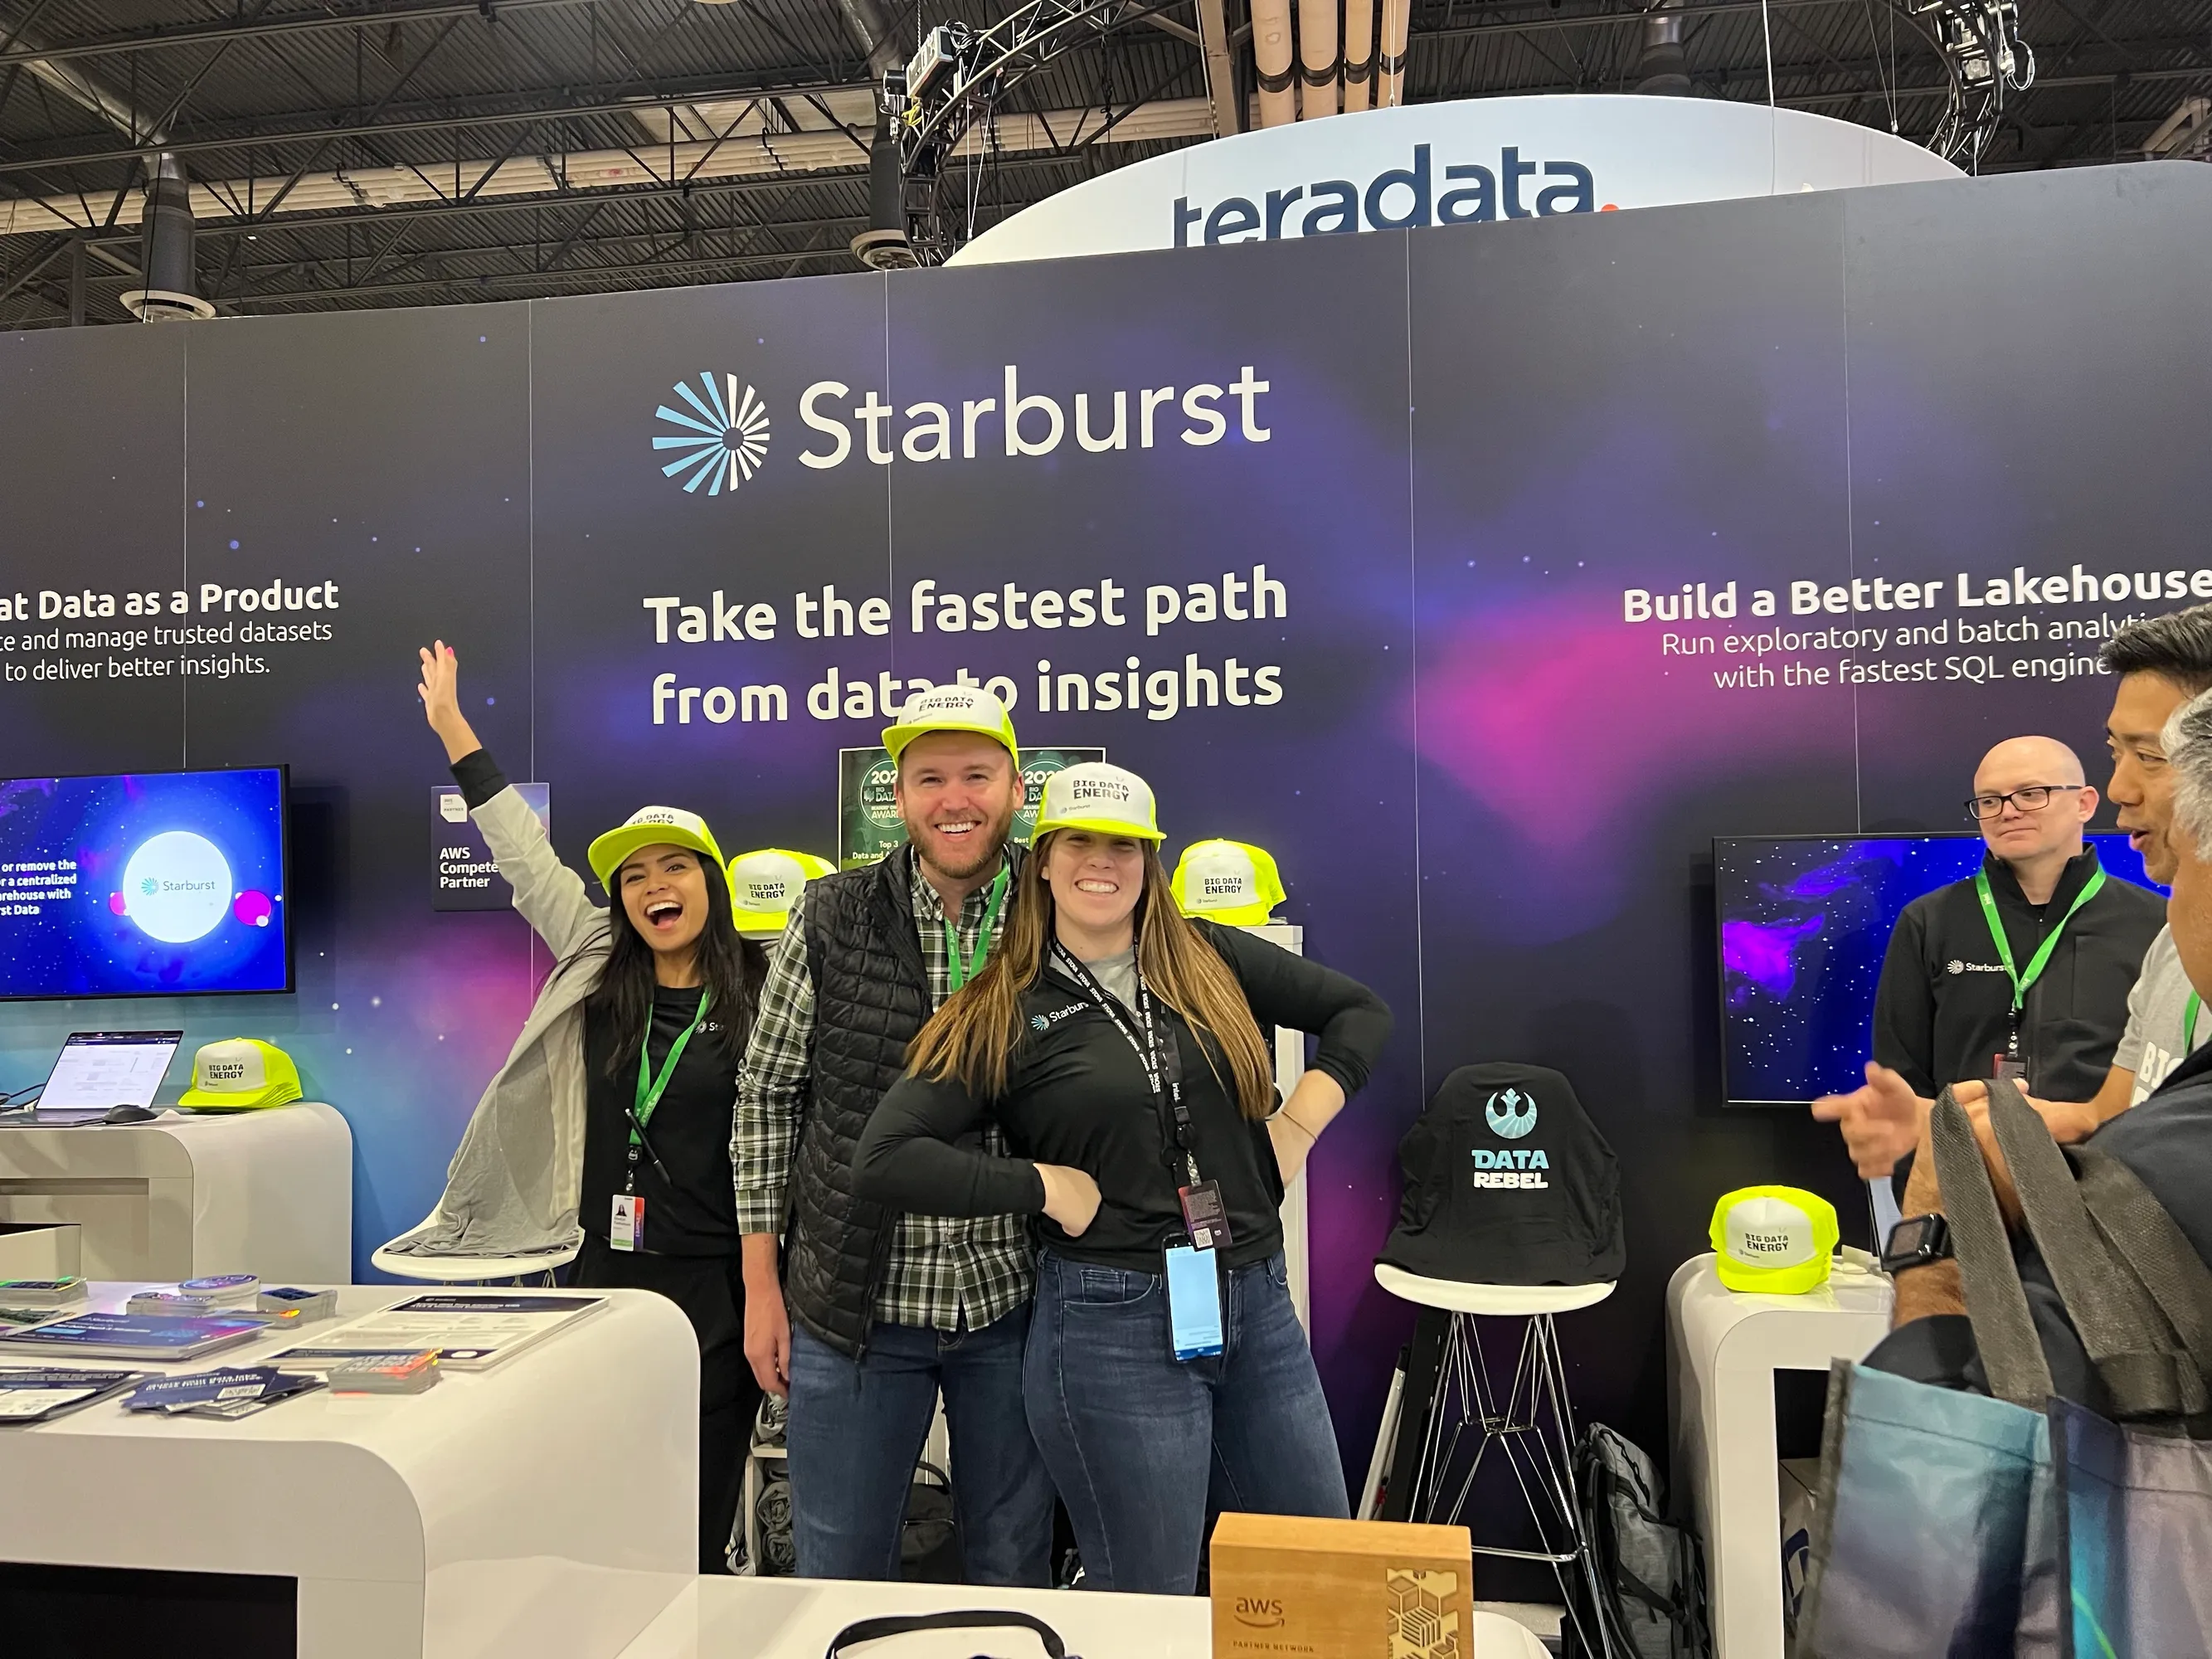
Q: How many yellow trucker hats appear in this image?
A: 7